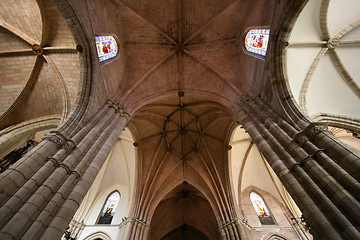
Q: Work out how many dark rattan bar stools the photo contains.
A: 0